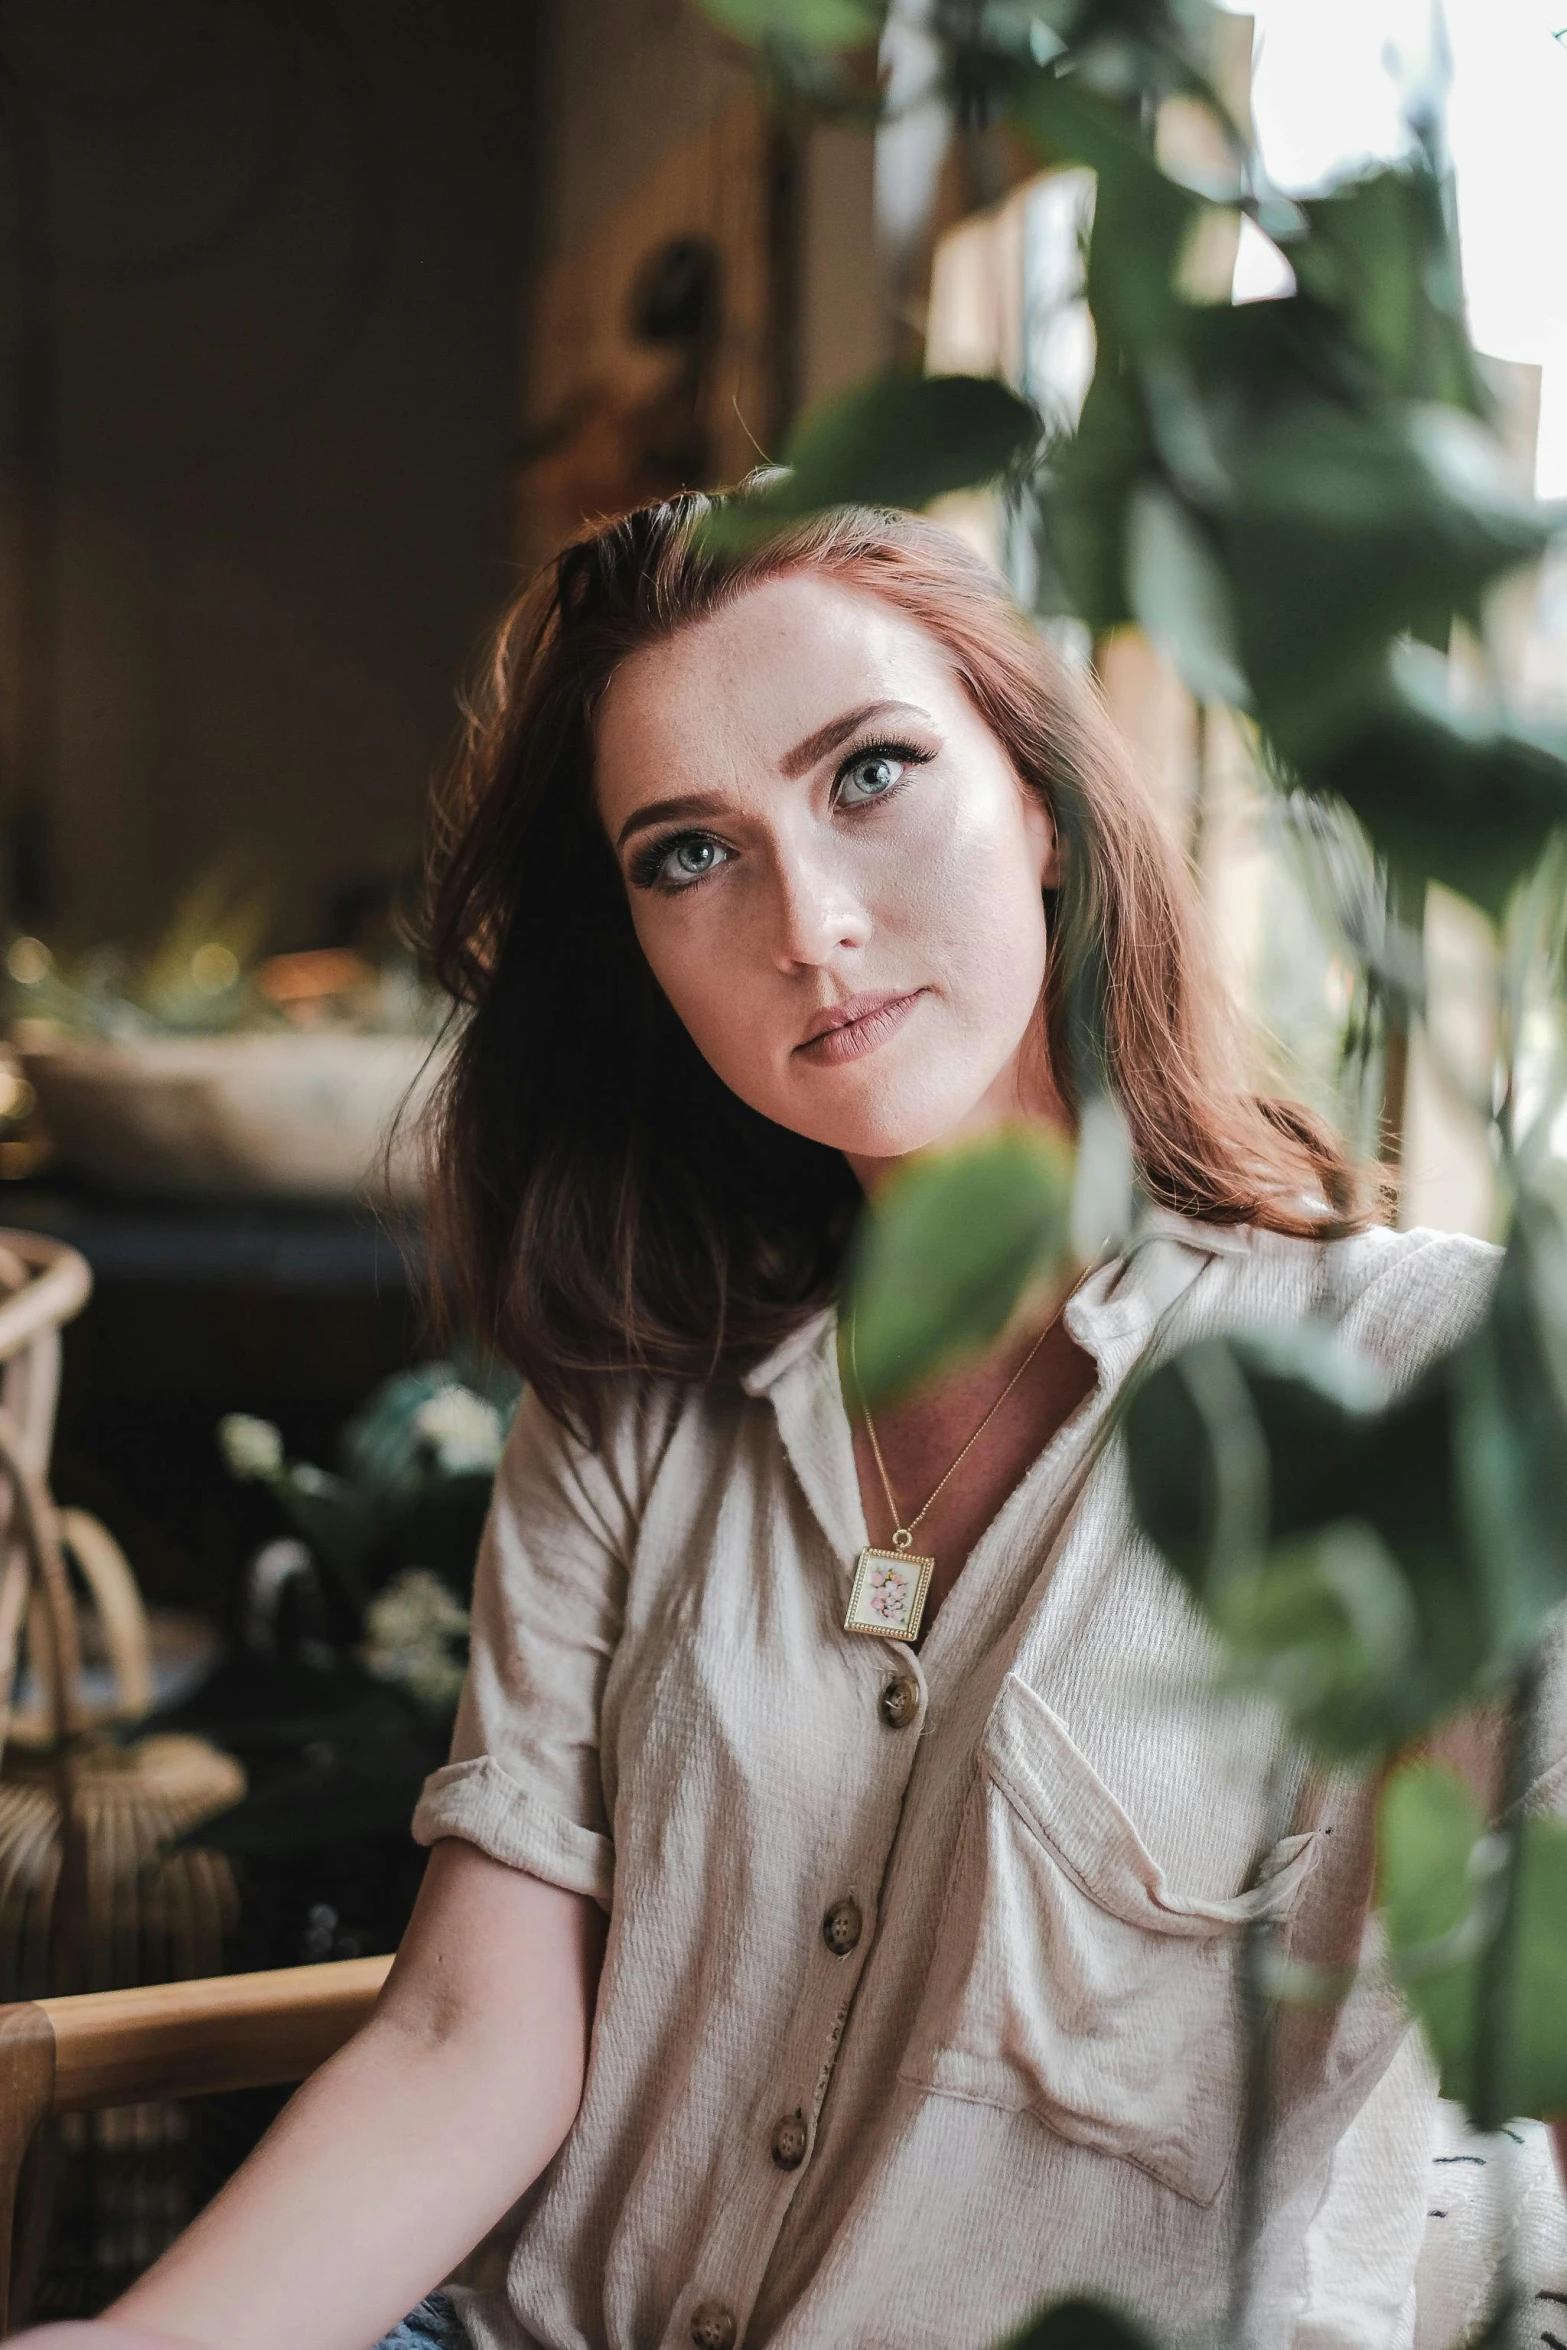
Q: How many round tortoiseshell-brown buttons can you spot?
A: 4